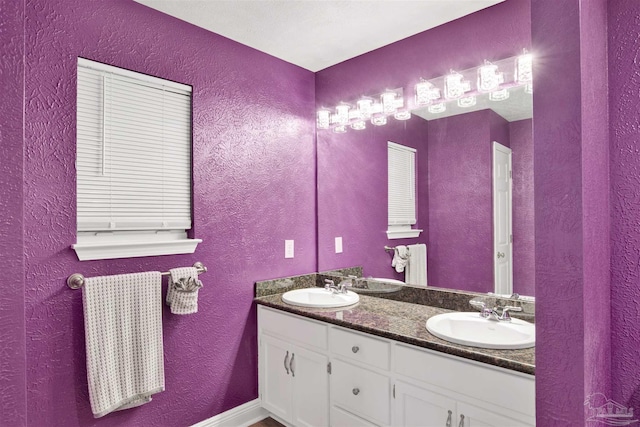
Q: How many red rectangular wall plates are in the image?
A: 0